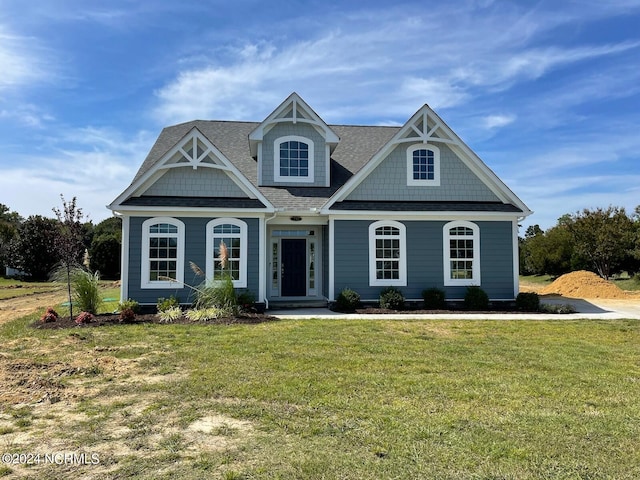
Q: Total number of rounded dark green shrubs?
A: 5